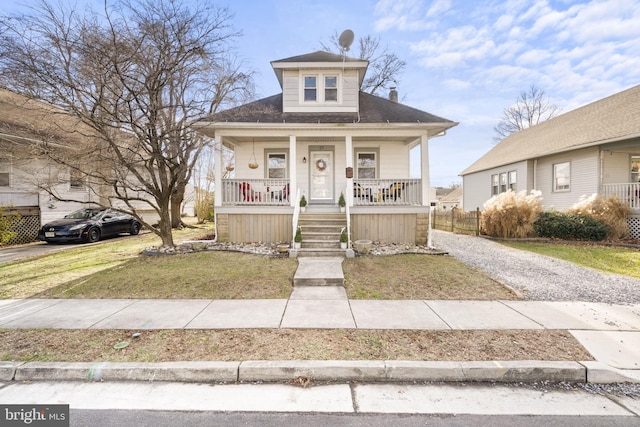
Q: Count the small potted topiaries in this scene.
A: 4